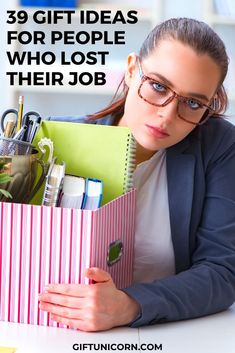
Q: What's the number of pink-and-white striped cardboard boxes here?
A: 1